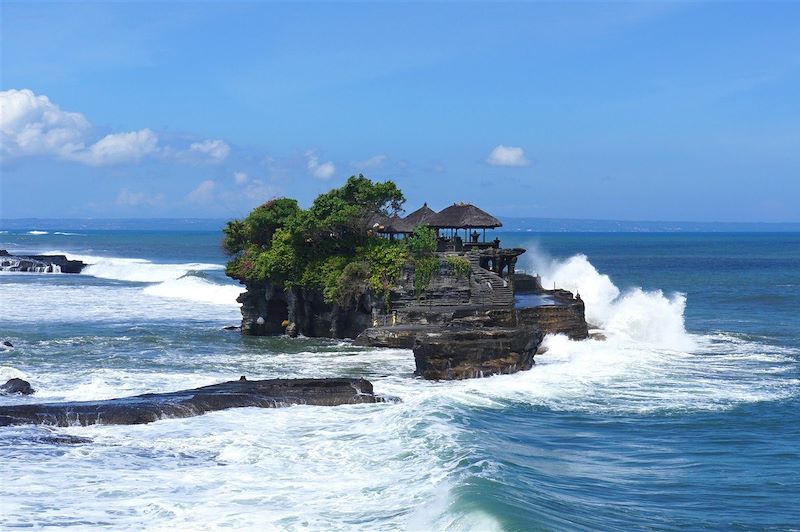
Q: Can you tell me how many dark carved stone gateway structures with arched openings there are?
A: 1